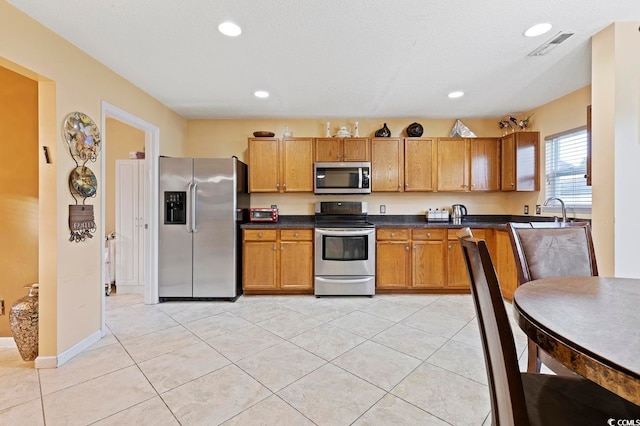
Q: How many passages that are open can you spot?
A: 2